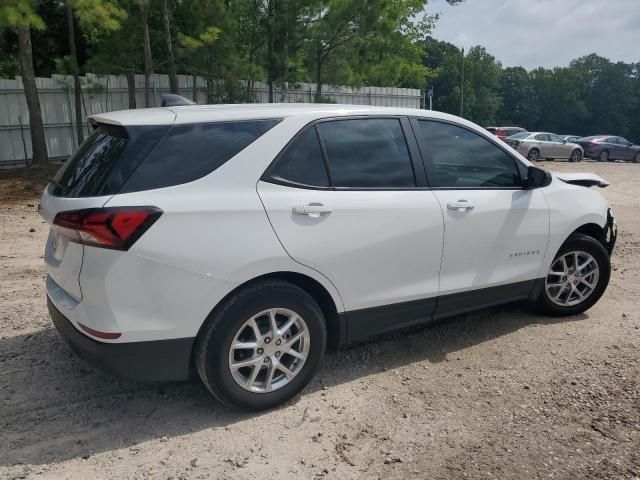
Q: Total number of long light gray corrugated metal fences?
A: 1